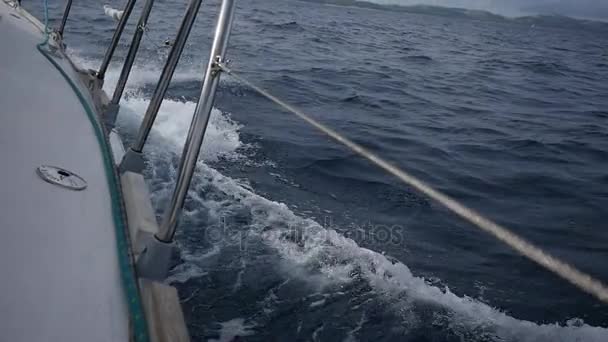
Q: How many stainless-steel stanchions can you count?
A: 5